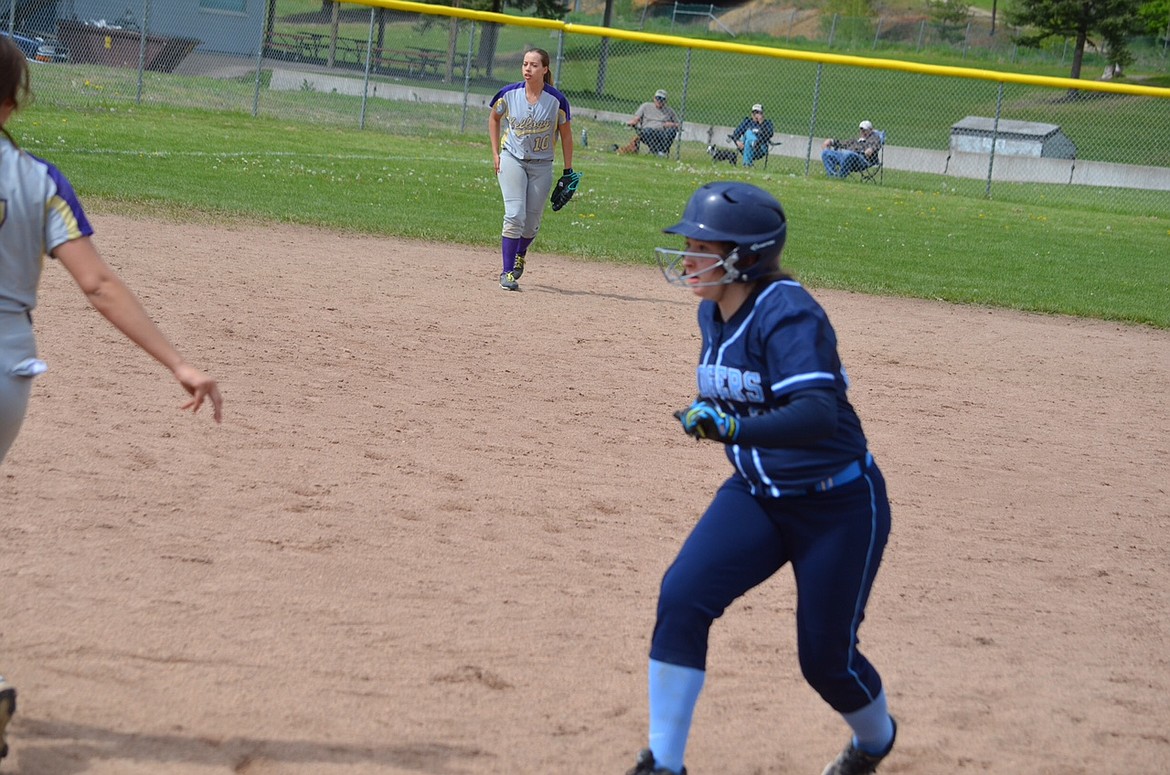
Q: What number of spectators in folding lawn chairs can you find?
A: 3